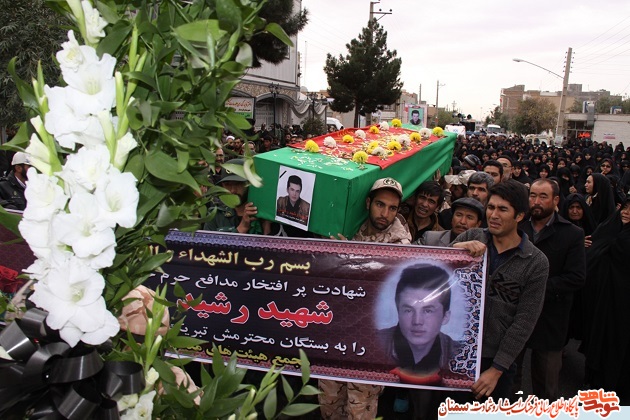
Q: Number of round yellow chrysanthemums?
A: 9